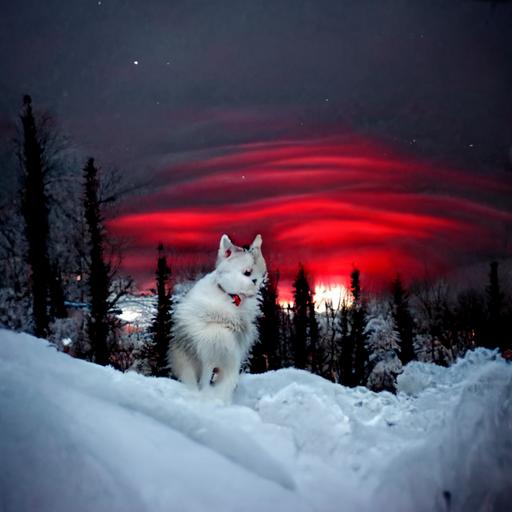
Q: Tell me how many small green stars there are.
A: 0